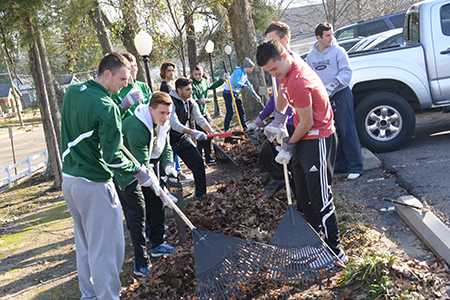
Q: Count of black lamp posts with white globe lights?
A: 3